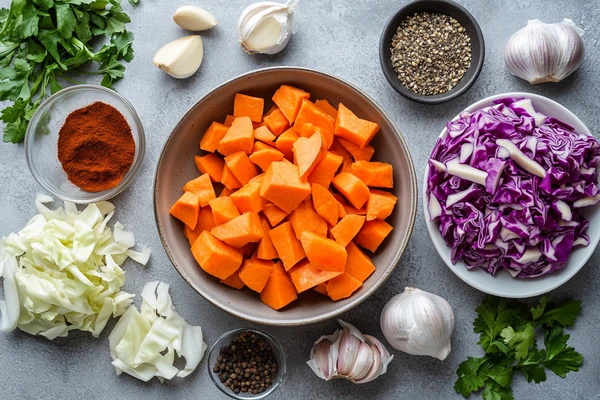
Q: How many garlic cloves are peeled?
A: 2